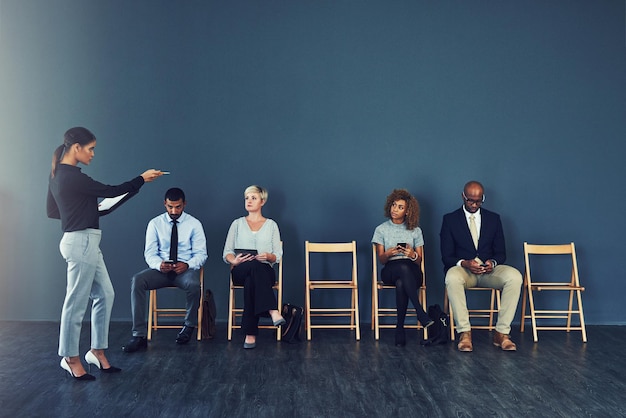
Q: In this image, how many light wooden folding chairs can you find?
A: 6